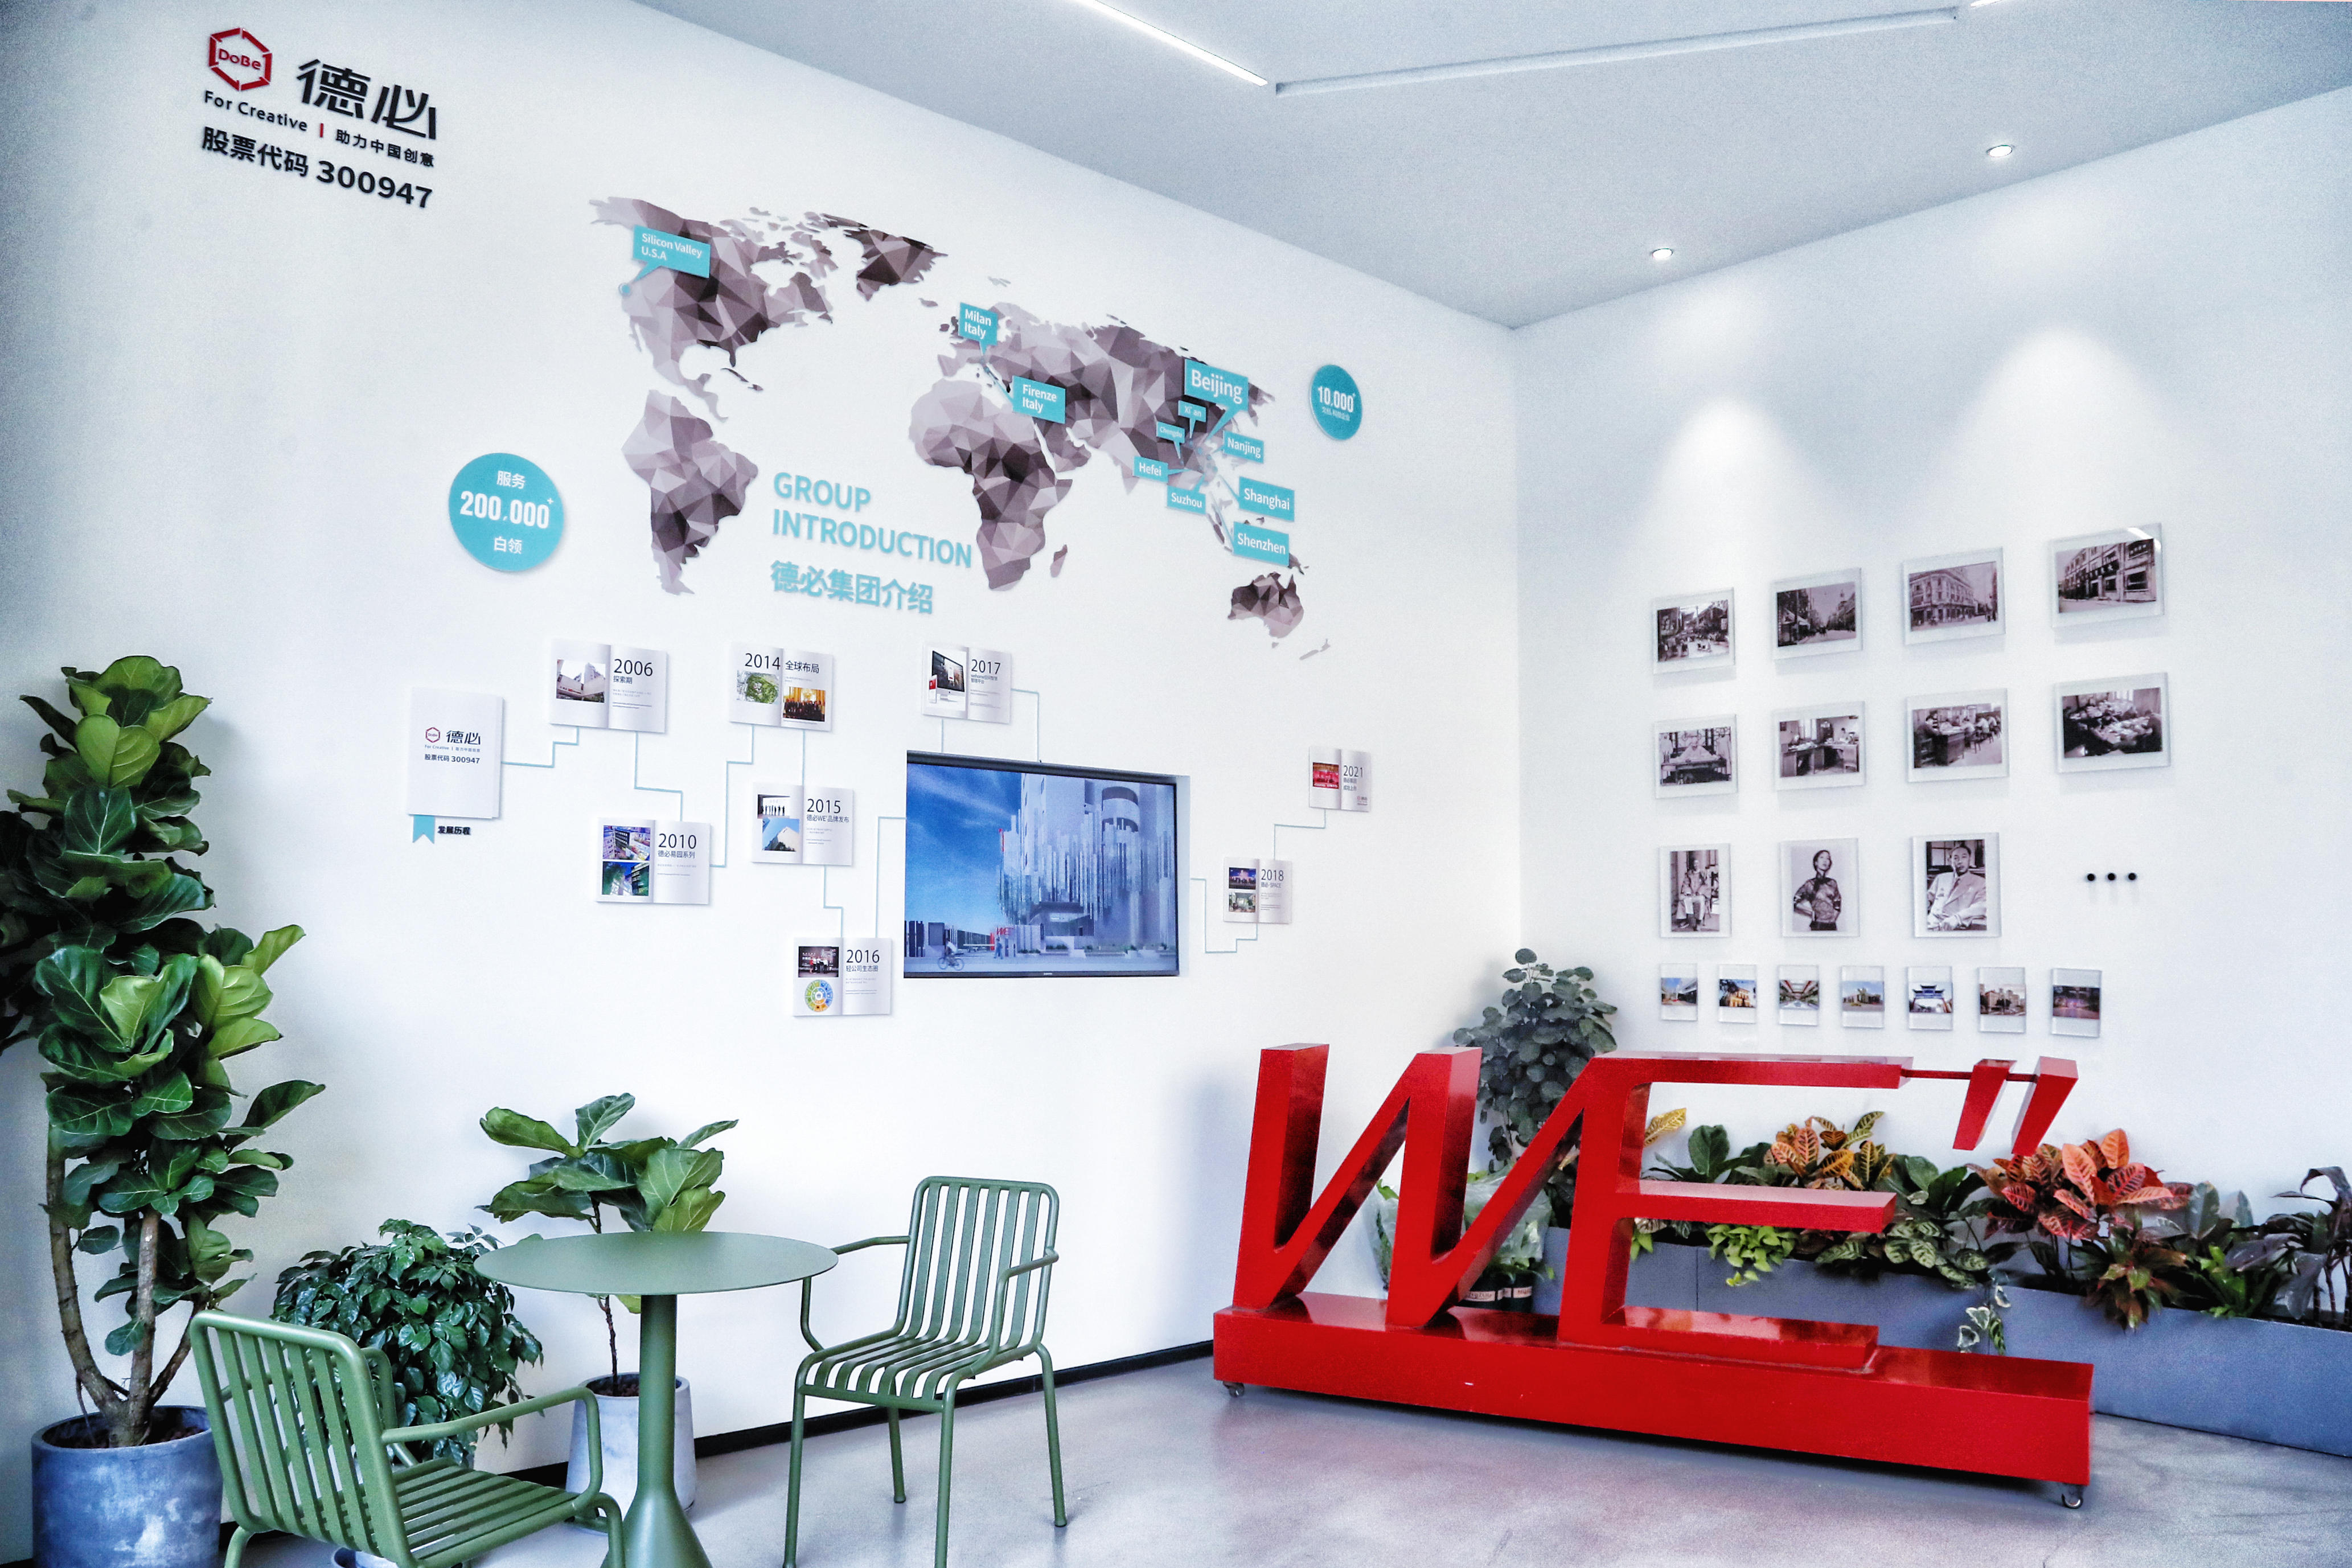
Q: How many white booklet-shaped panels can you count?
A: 9